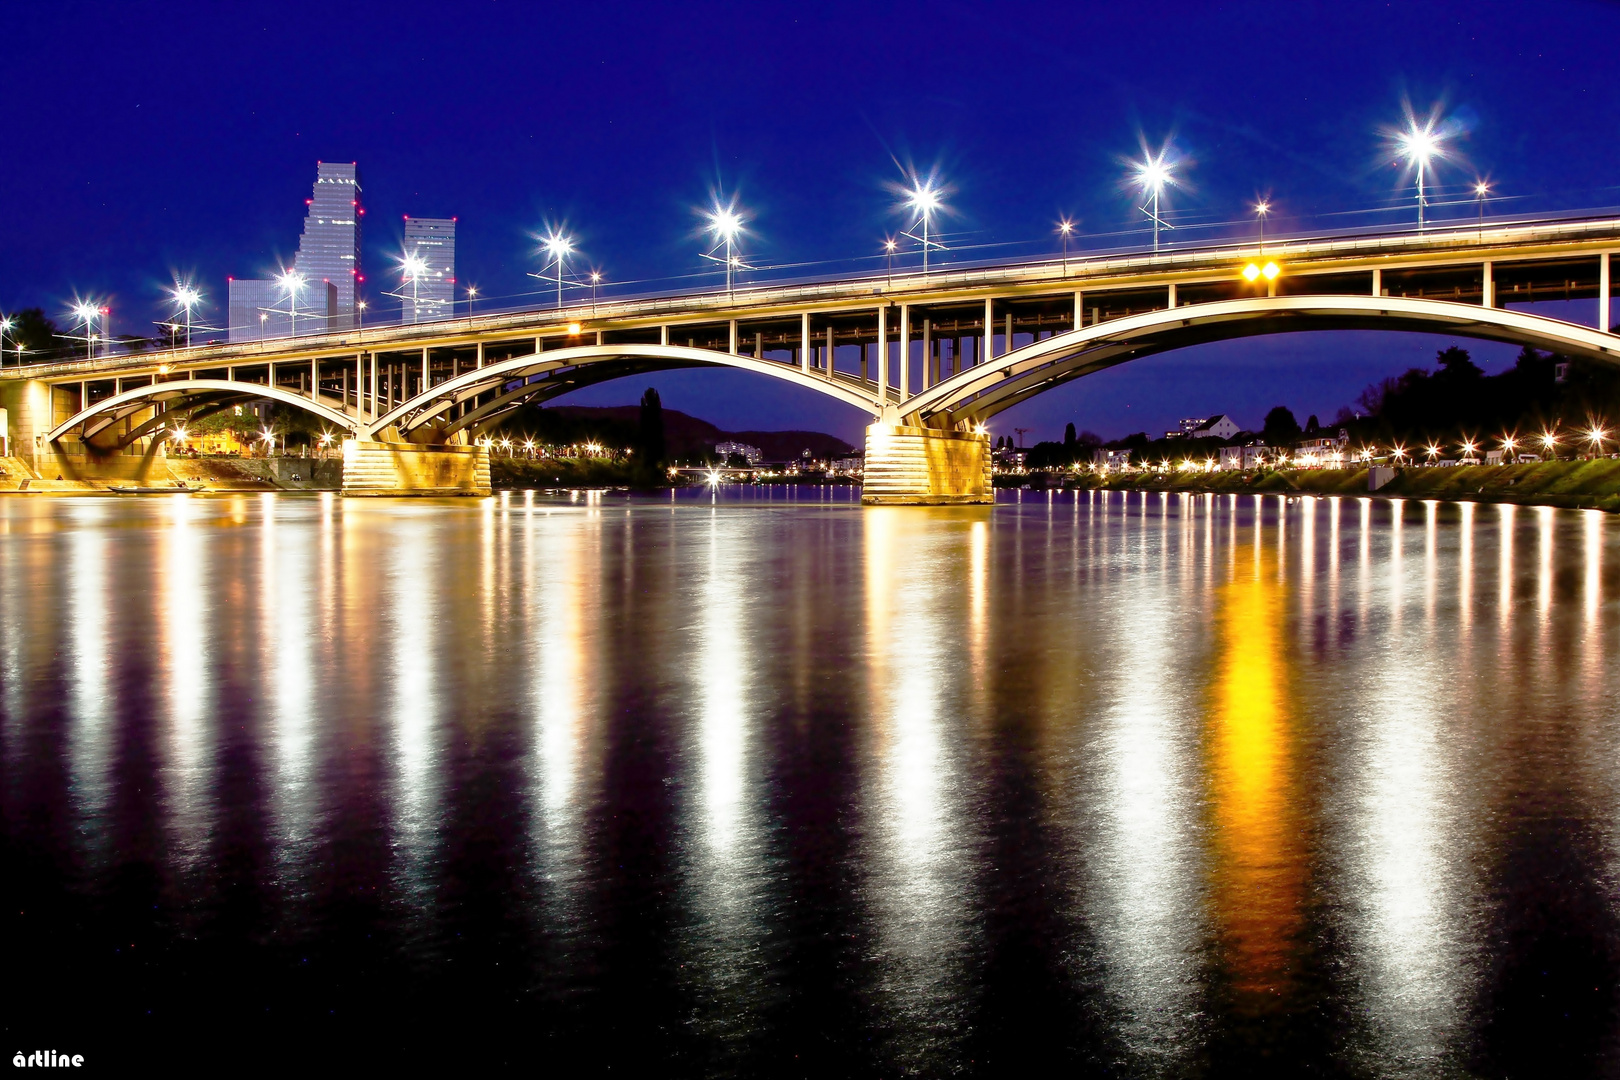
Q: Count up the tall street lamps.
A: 10